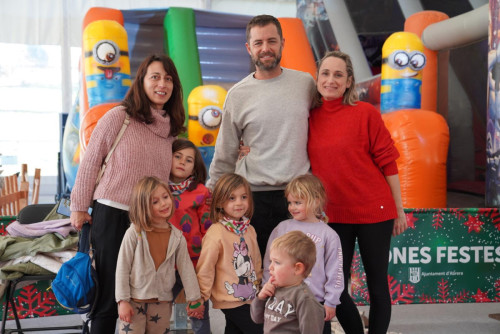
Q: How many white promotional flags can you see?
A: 0